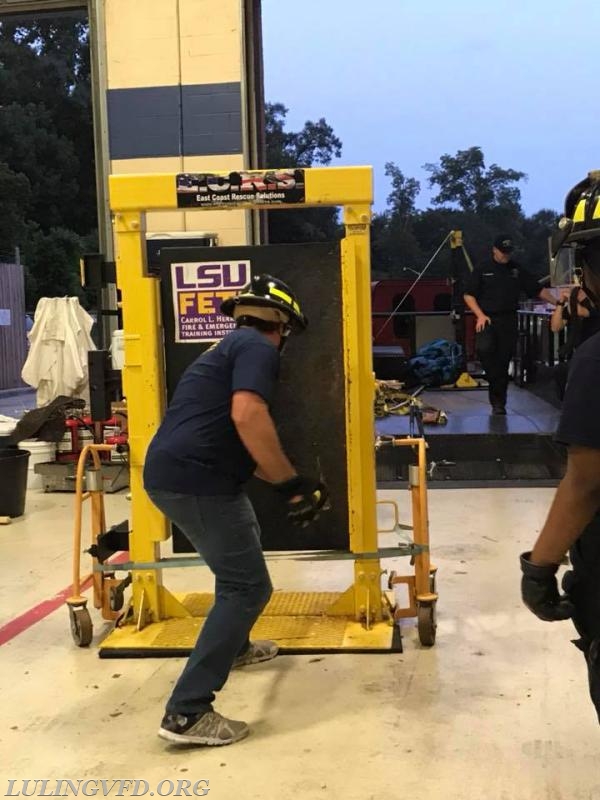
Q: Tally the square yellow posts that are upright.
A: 2